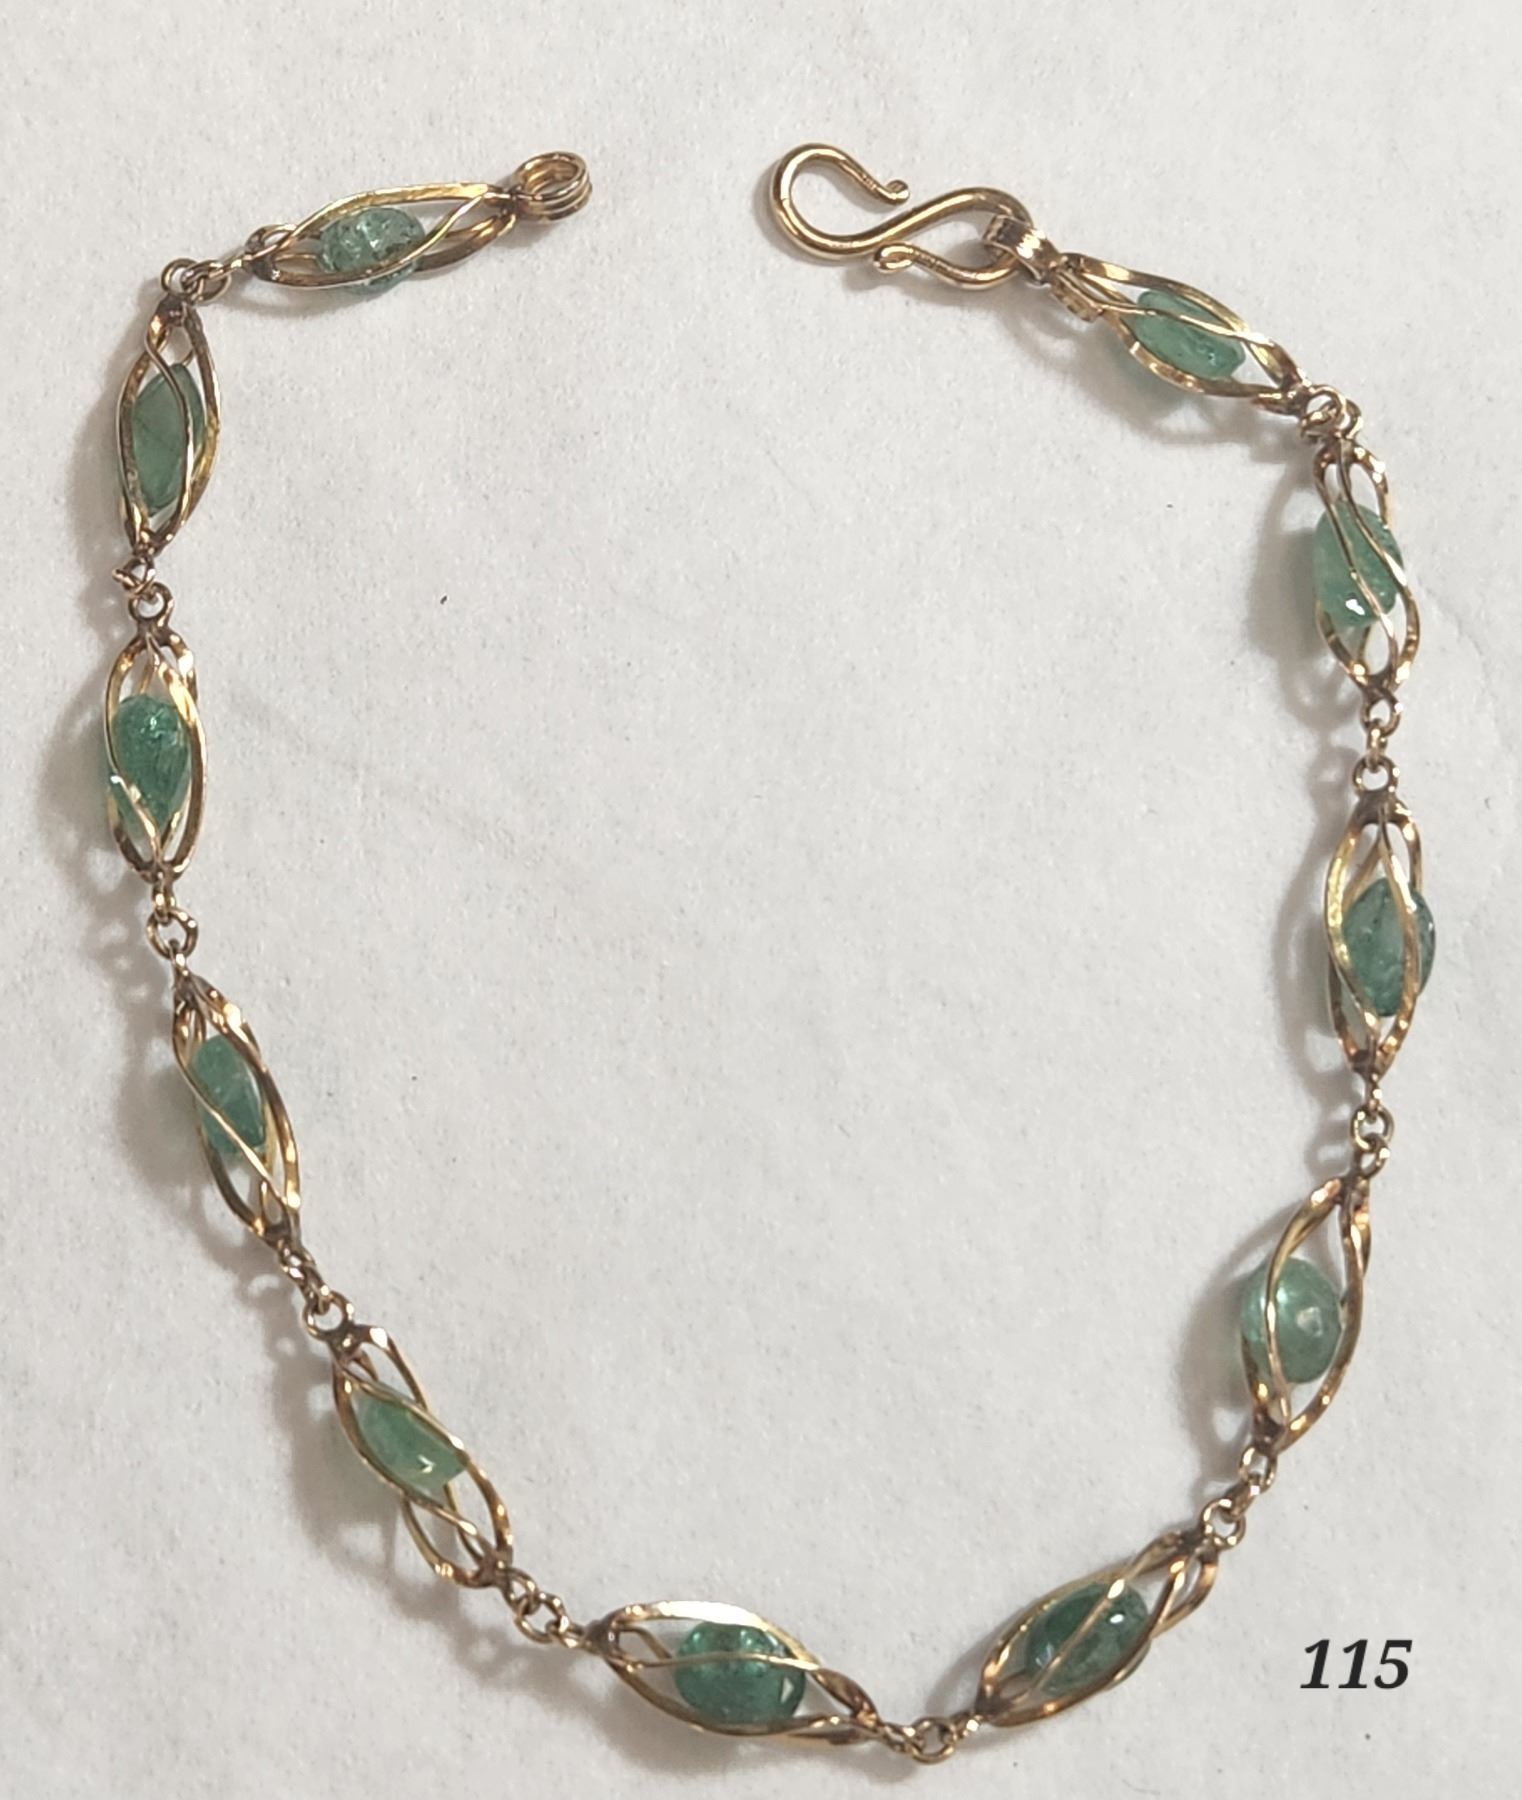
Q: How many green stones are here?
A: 11